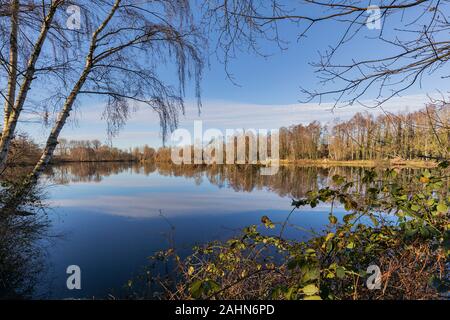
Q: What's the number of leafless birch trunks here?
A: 3